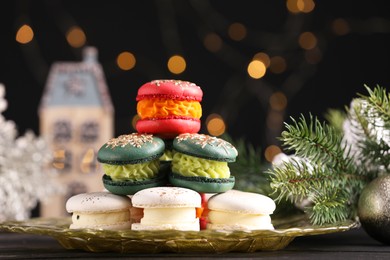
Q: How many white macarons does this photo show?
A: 3